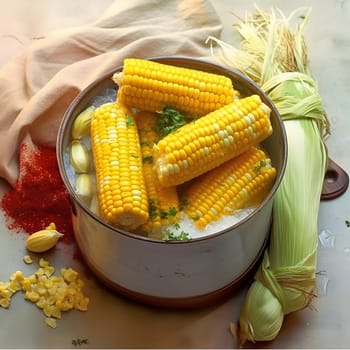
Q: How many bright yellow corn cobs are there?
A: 5